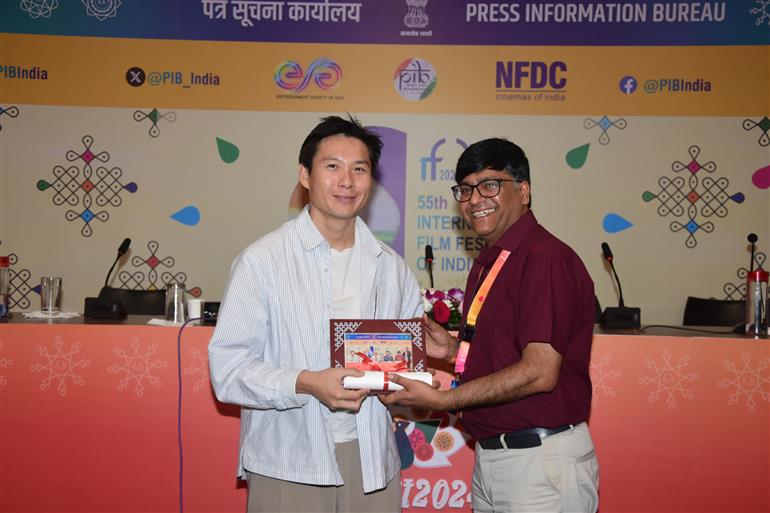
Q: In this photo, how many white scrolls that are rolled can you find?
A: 1